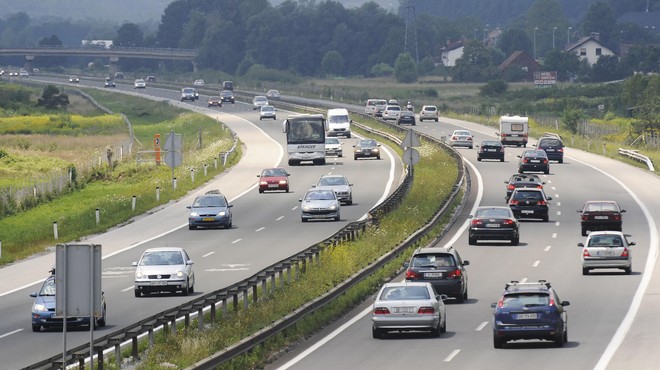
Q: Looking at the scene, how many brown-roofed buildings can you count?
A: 3